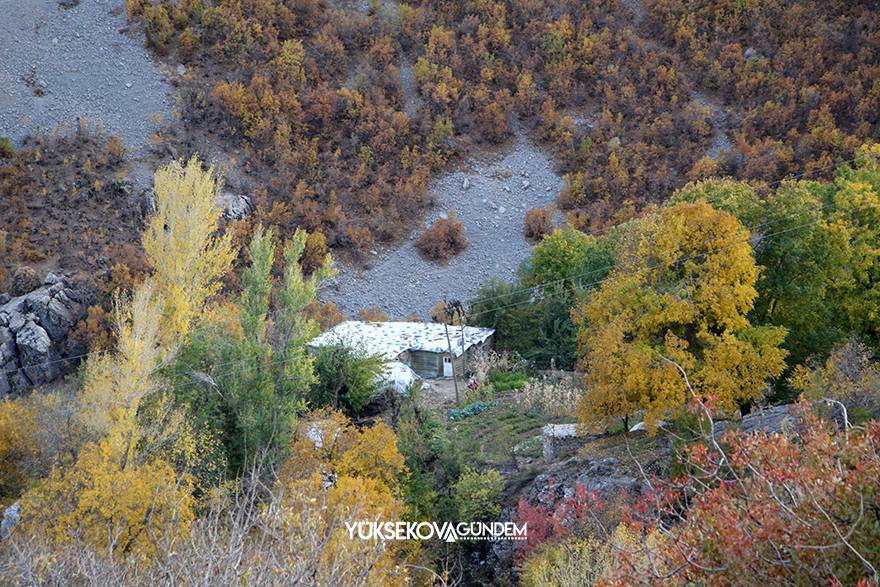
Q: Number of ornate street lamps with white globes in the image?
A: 0